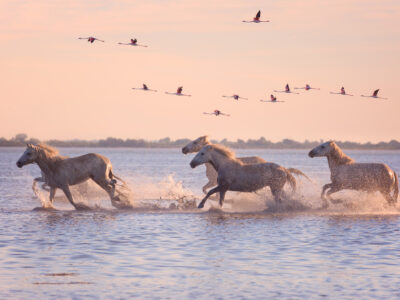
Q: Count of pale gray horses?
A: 4